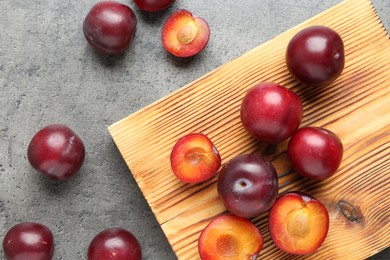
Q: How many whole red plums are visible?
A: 9